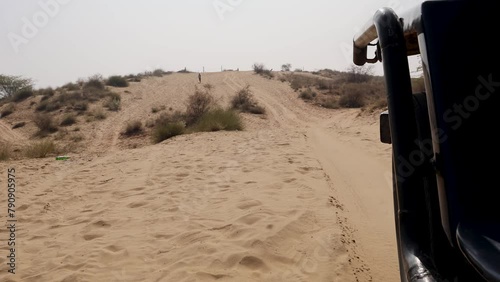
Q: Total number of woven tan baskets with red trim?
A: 0